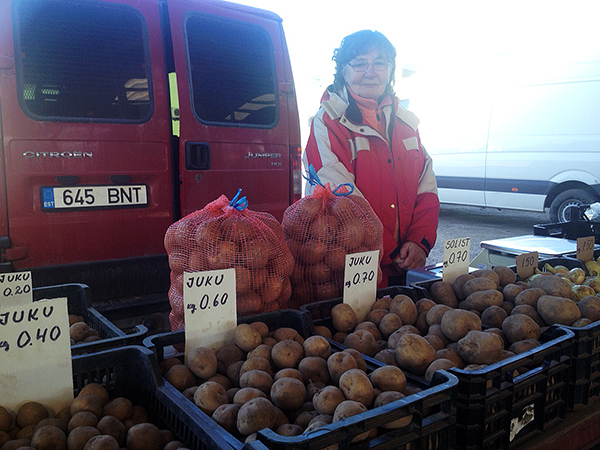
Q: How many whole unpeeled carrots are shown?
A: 0